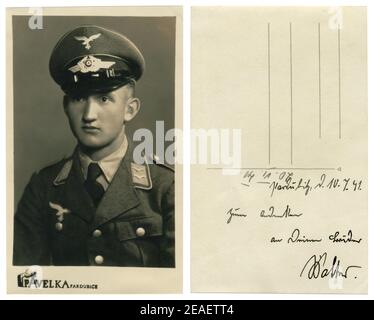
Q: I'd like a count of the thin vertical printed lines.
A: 4